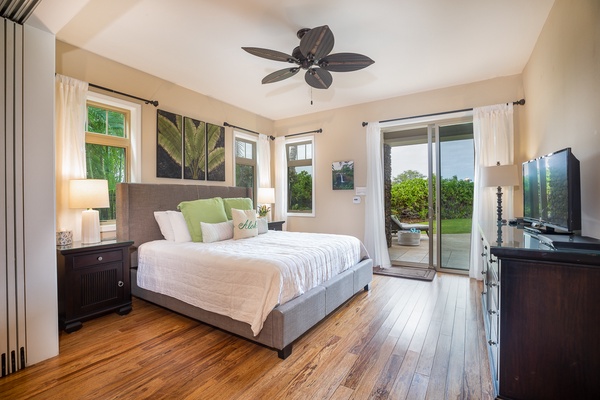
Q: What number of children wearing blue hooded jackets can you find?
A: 0